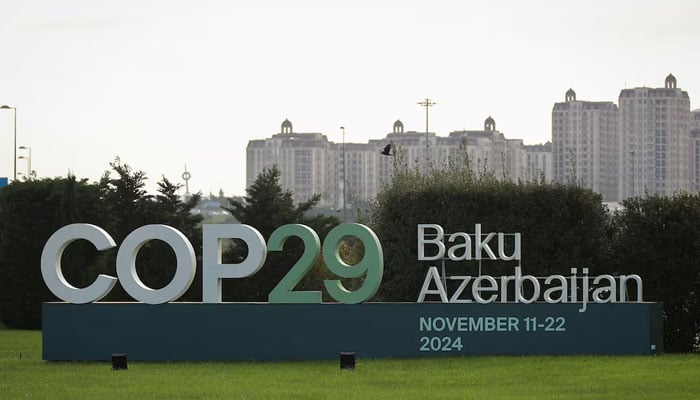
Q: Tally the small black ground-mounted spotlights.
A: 2